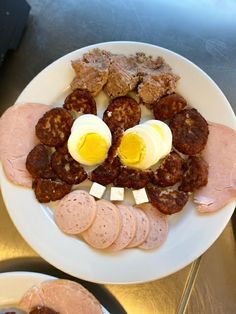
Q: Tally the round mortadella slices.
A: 5